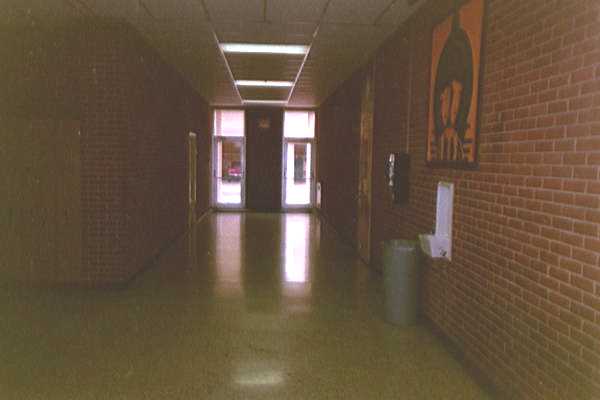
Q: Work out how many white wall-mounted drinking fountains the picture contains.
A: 1